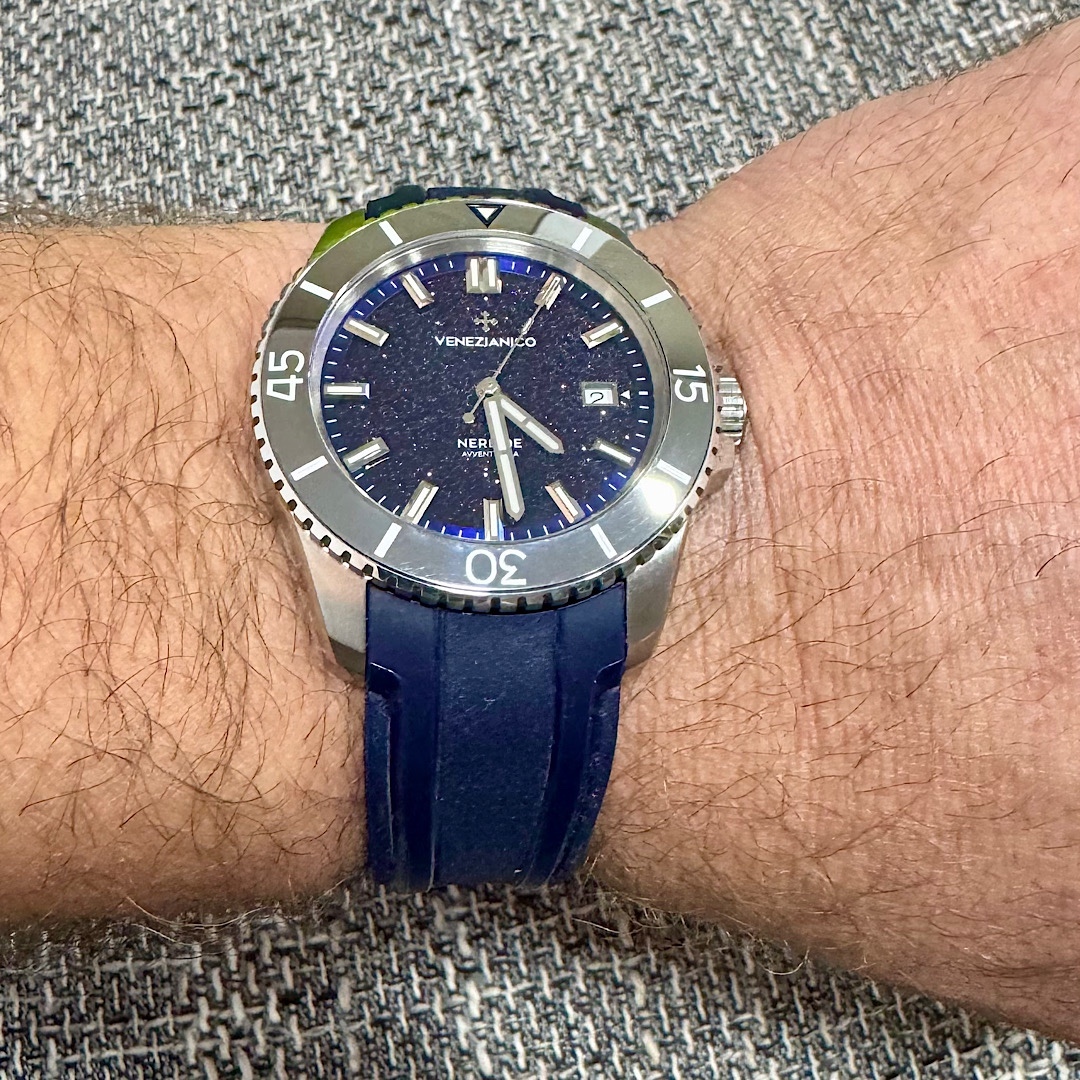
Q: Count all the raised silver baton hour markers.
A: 11